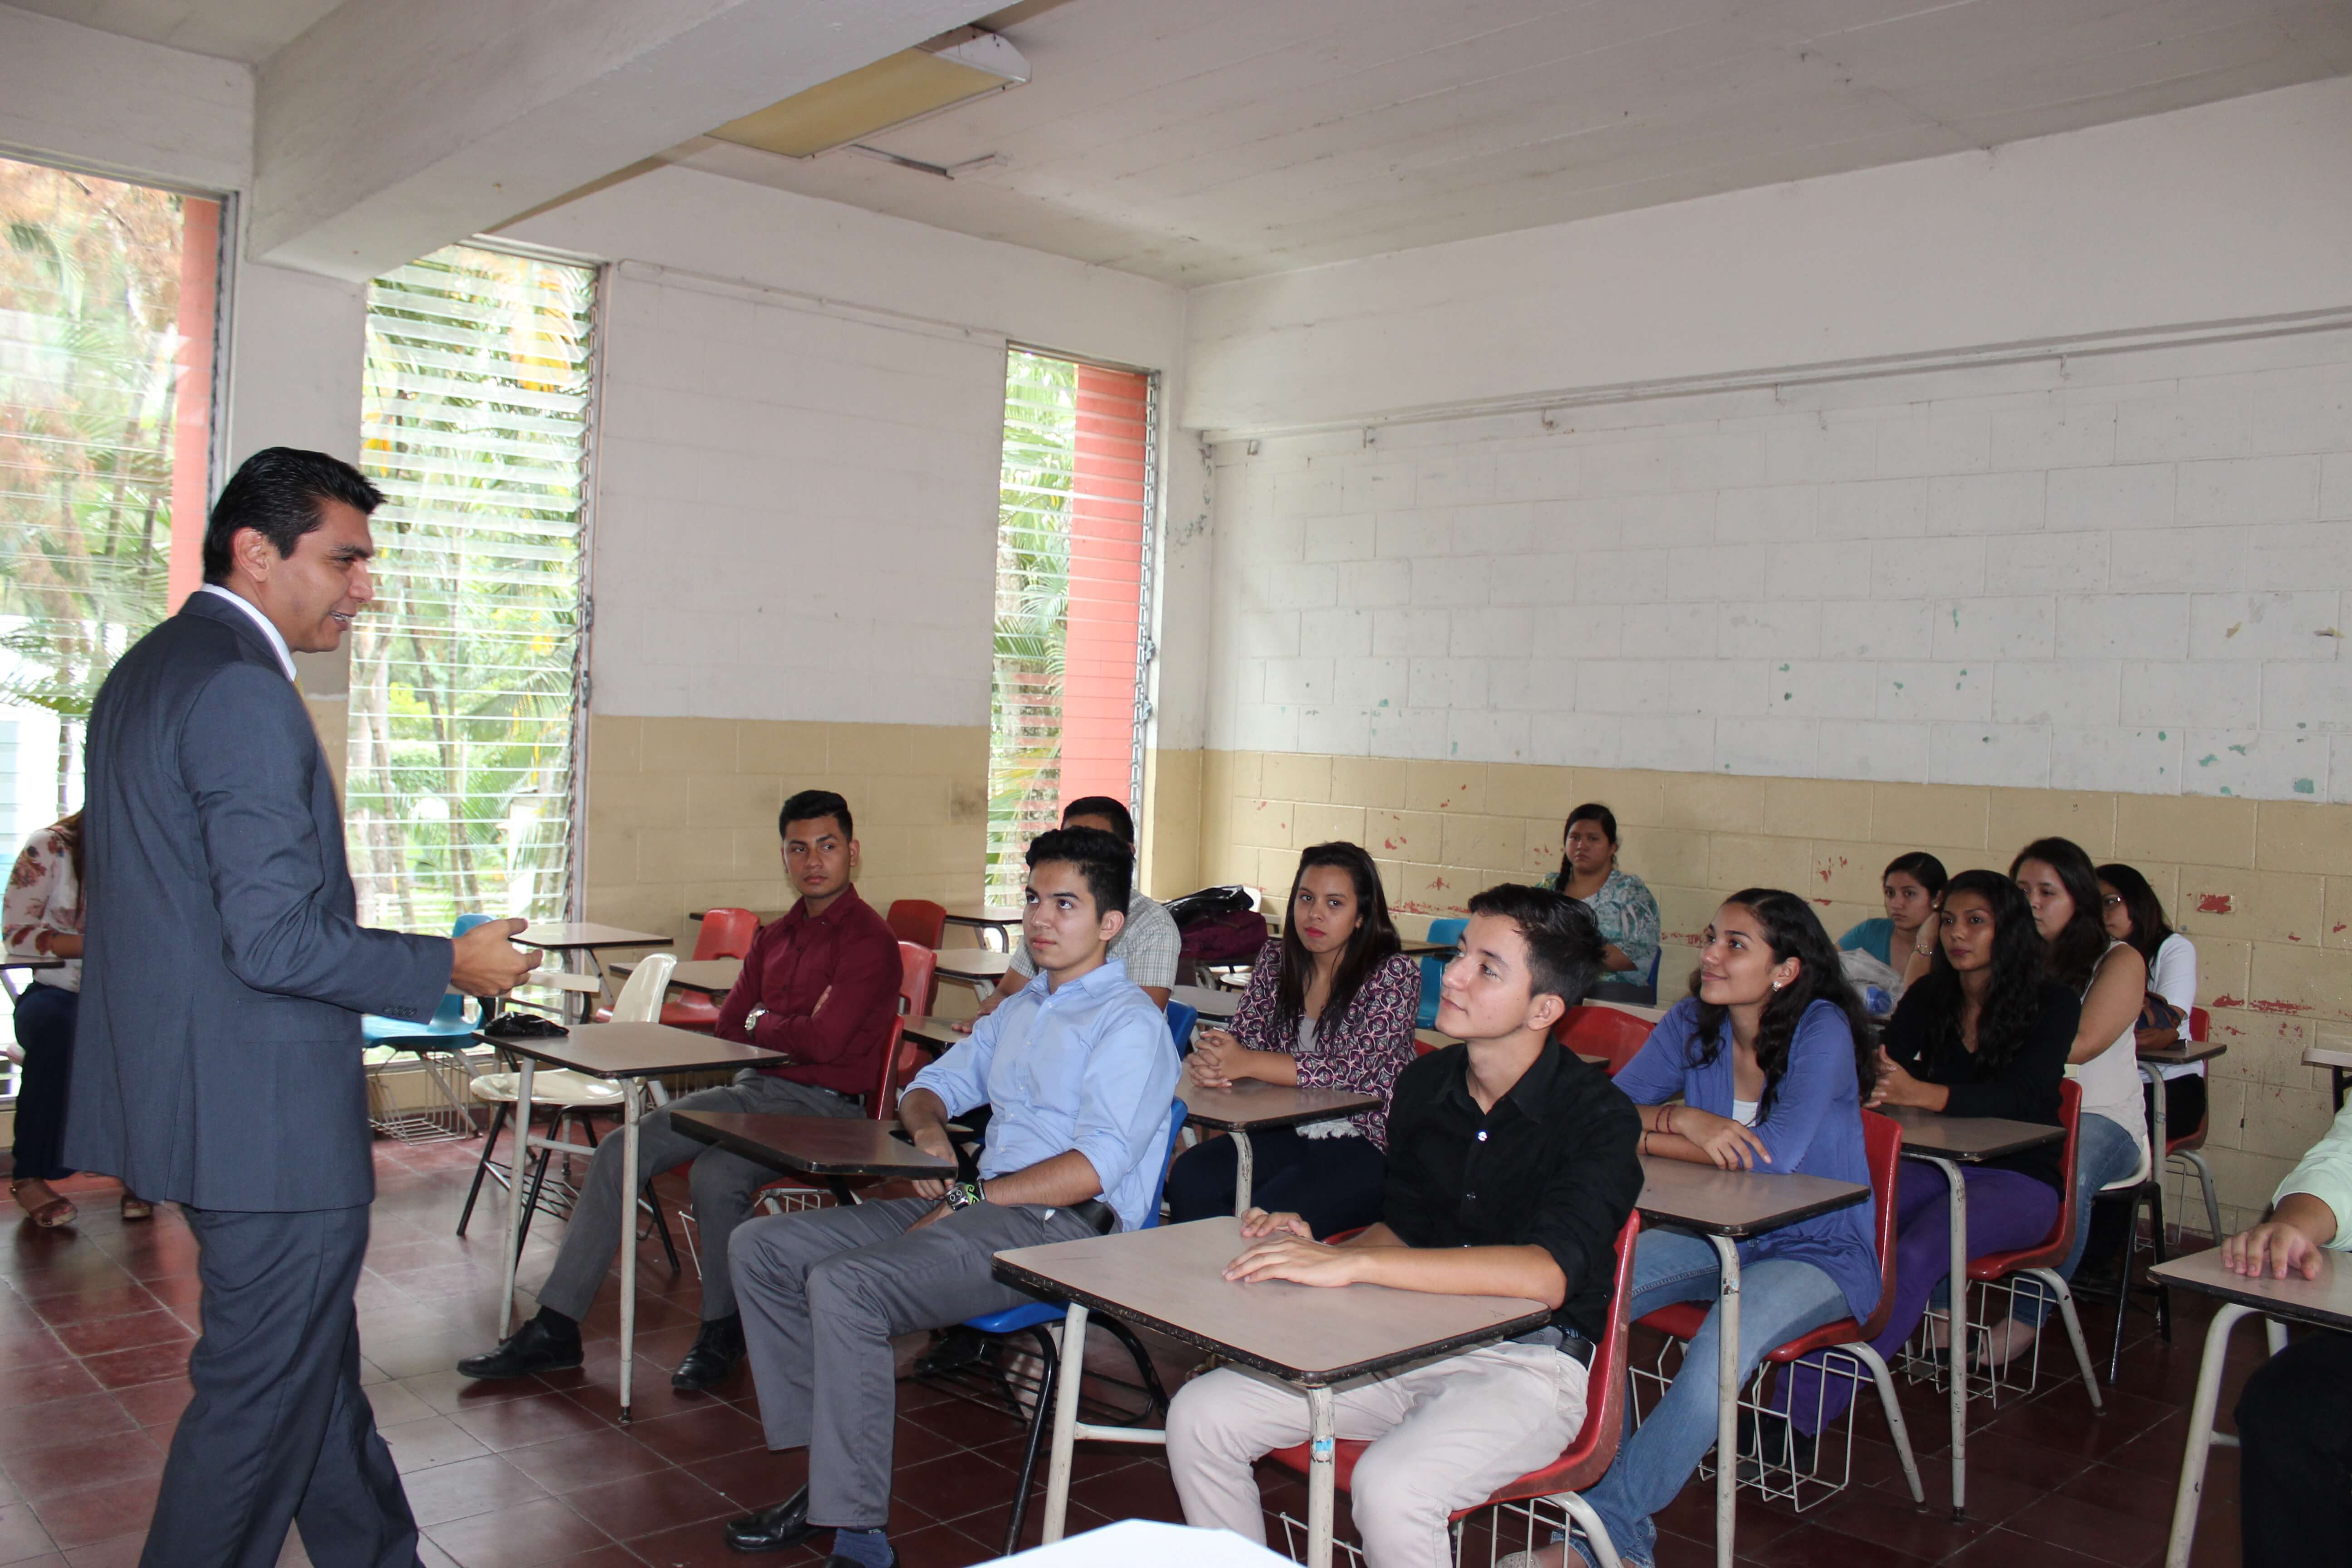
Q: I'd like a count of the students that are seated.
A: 13